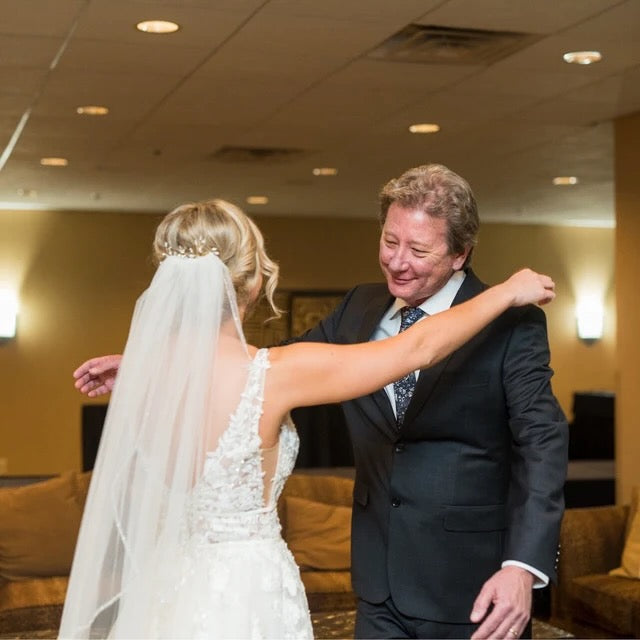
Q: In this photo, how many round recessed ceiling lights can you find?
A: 8